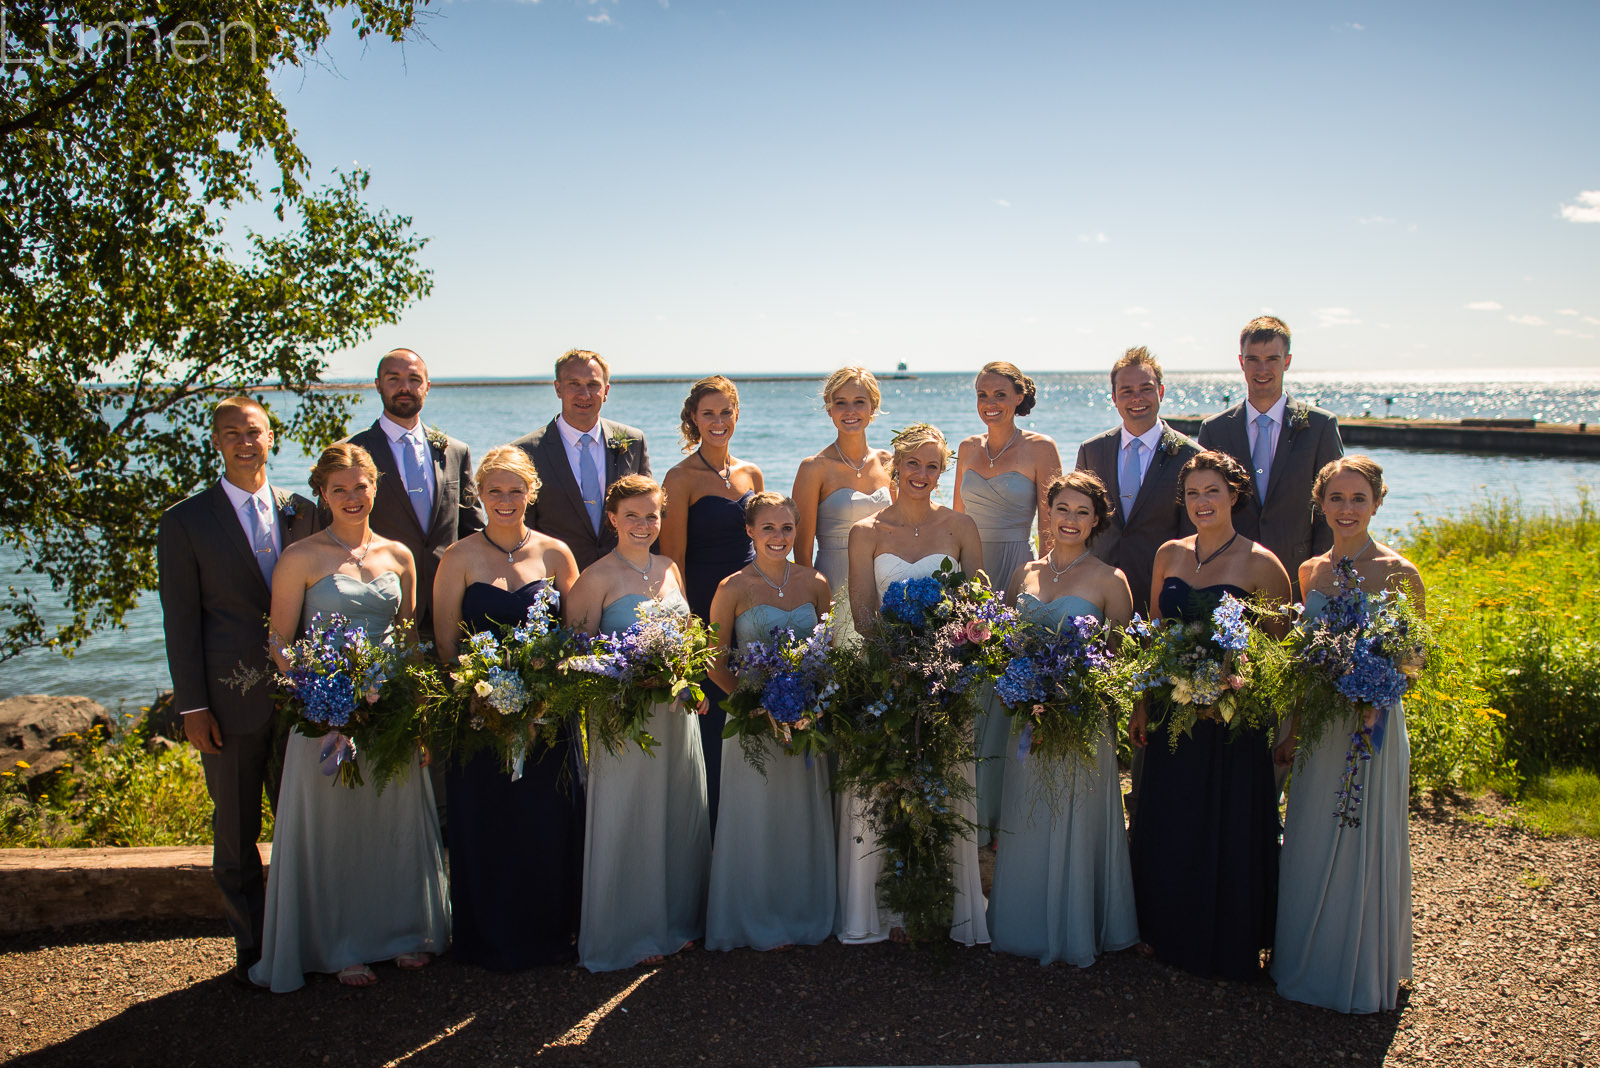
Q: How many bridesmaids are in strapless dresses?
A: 10